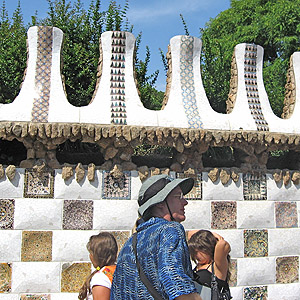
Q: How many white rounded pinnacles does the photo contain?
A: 5